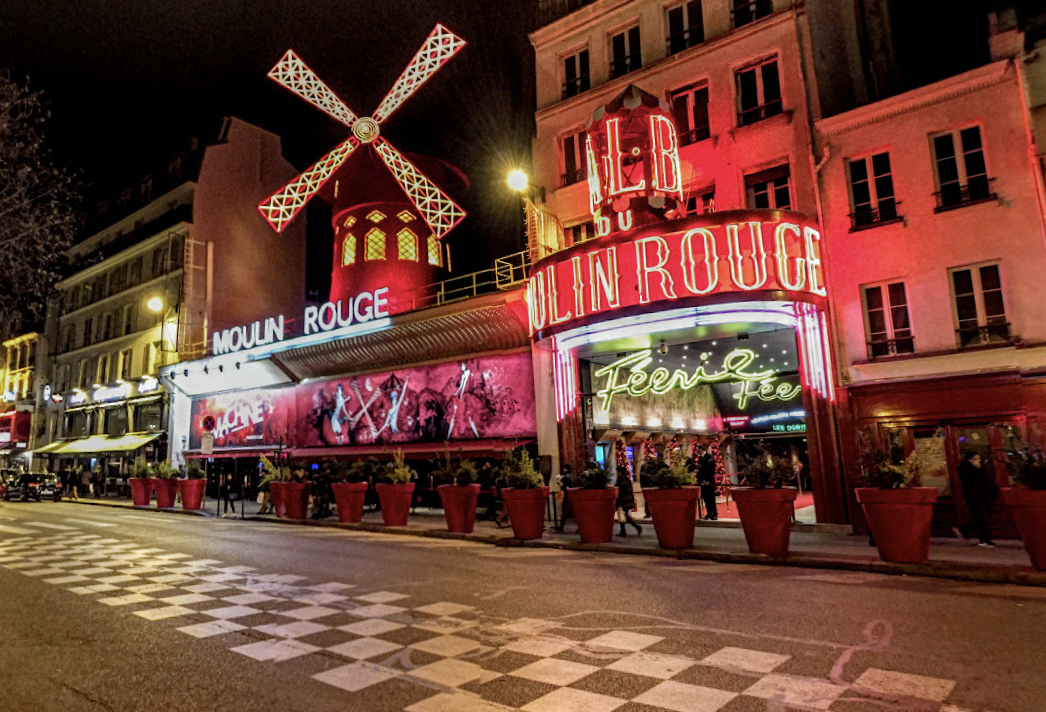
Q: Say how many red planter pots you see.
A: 14